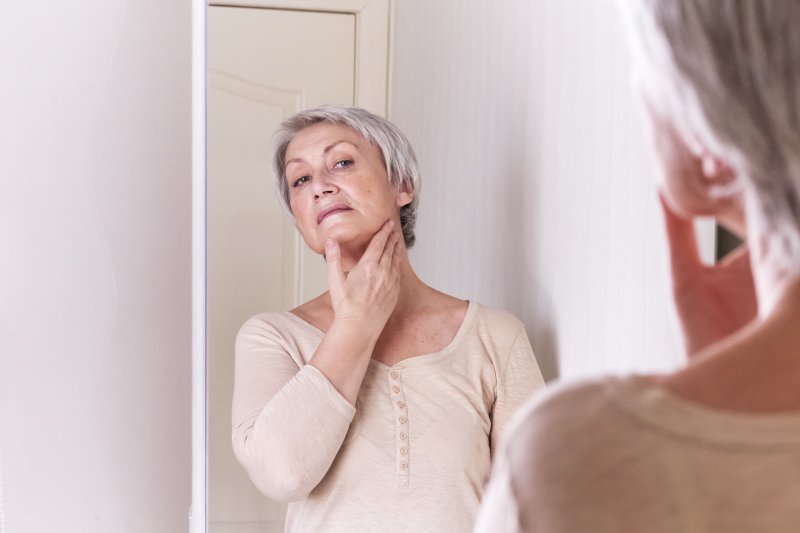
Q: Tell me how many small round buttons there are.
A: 7